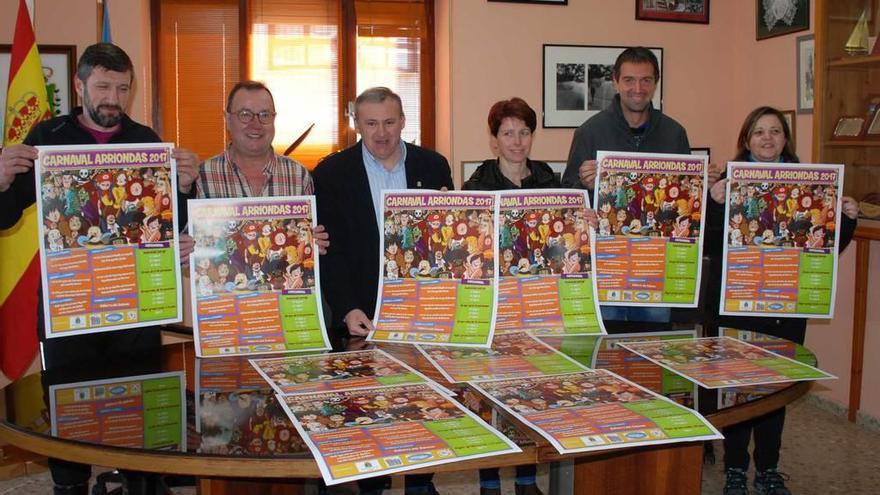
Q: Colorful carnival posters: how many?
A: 11